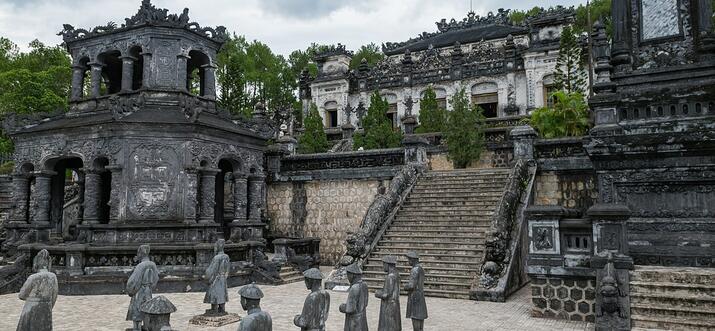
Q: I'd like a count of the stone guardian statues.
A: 9